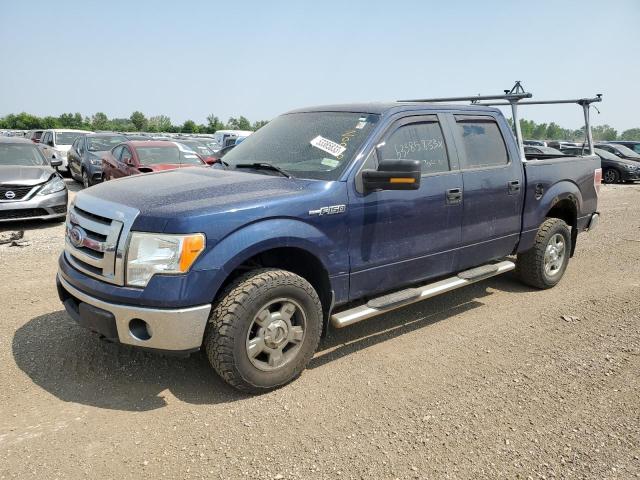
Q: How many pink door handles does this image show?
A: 0